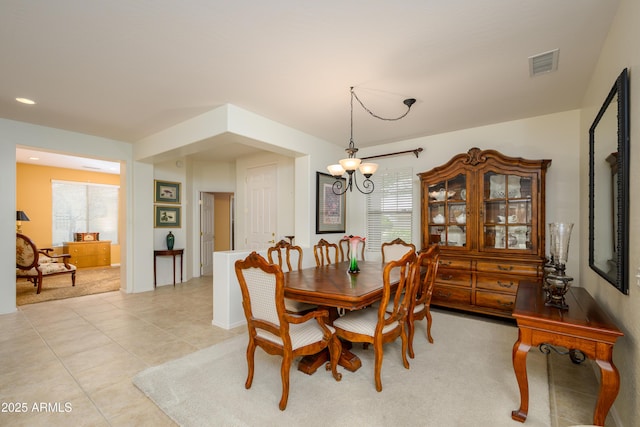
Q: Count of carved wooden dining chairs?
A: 7